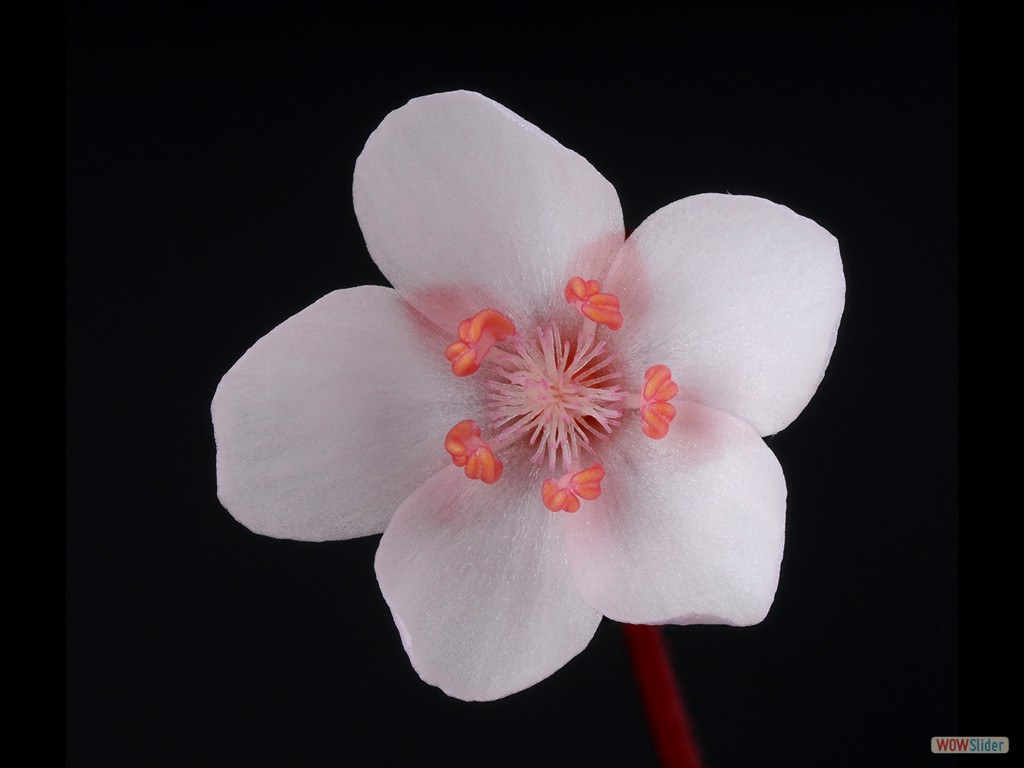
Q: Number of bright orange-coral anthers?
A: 5